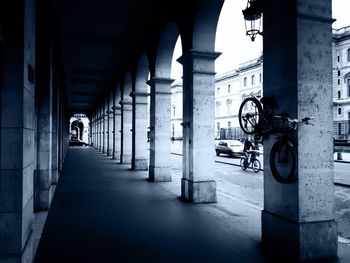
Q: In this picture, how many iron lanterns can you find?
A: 1